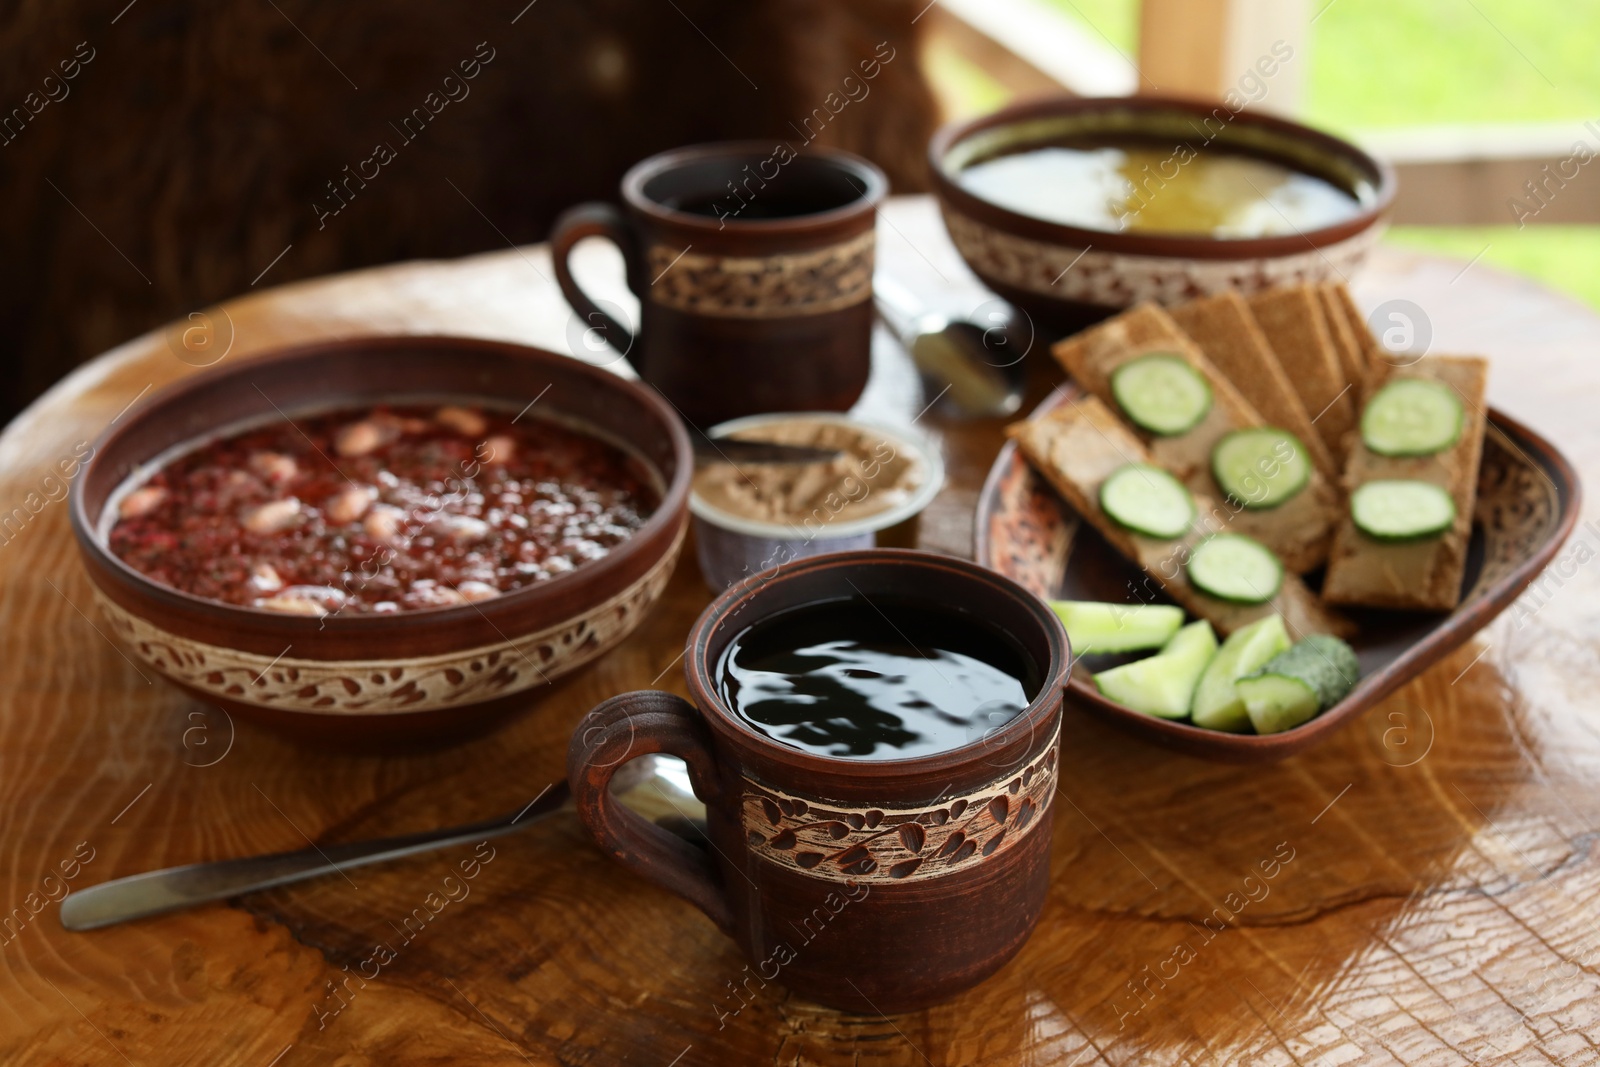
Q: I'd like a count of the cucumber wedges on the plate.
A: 4